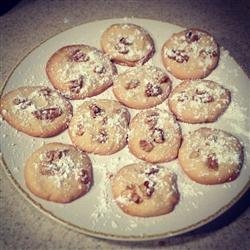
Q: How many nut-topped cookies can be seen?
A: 11